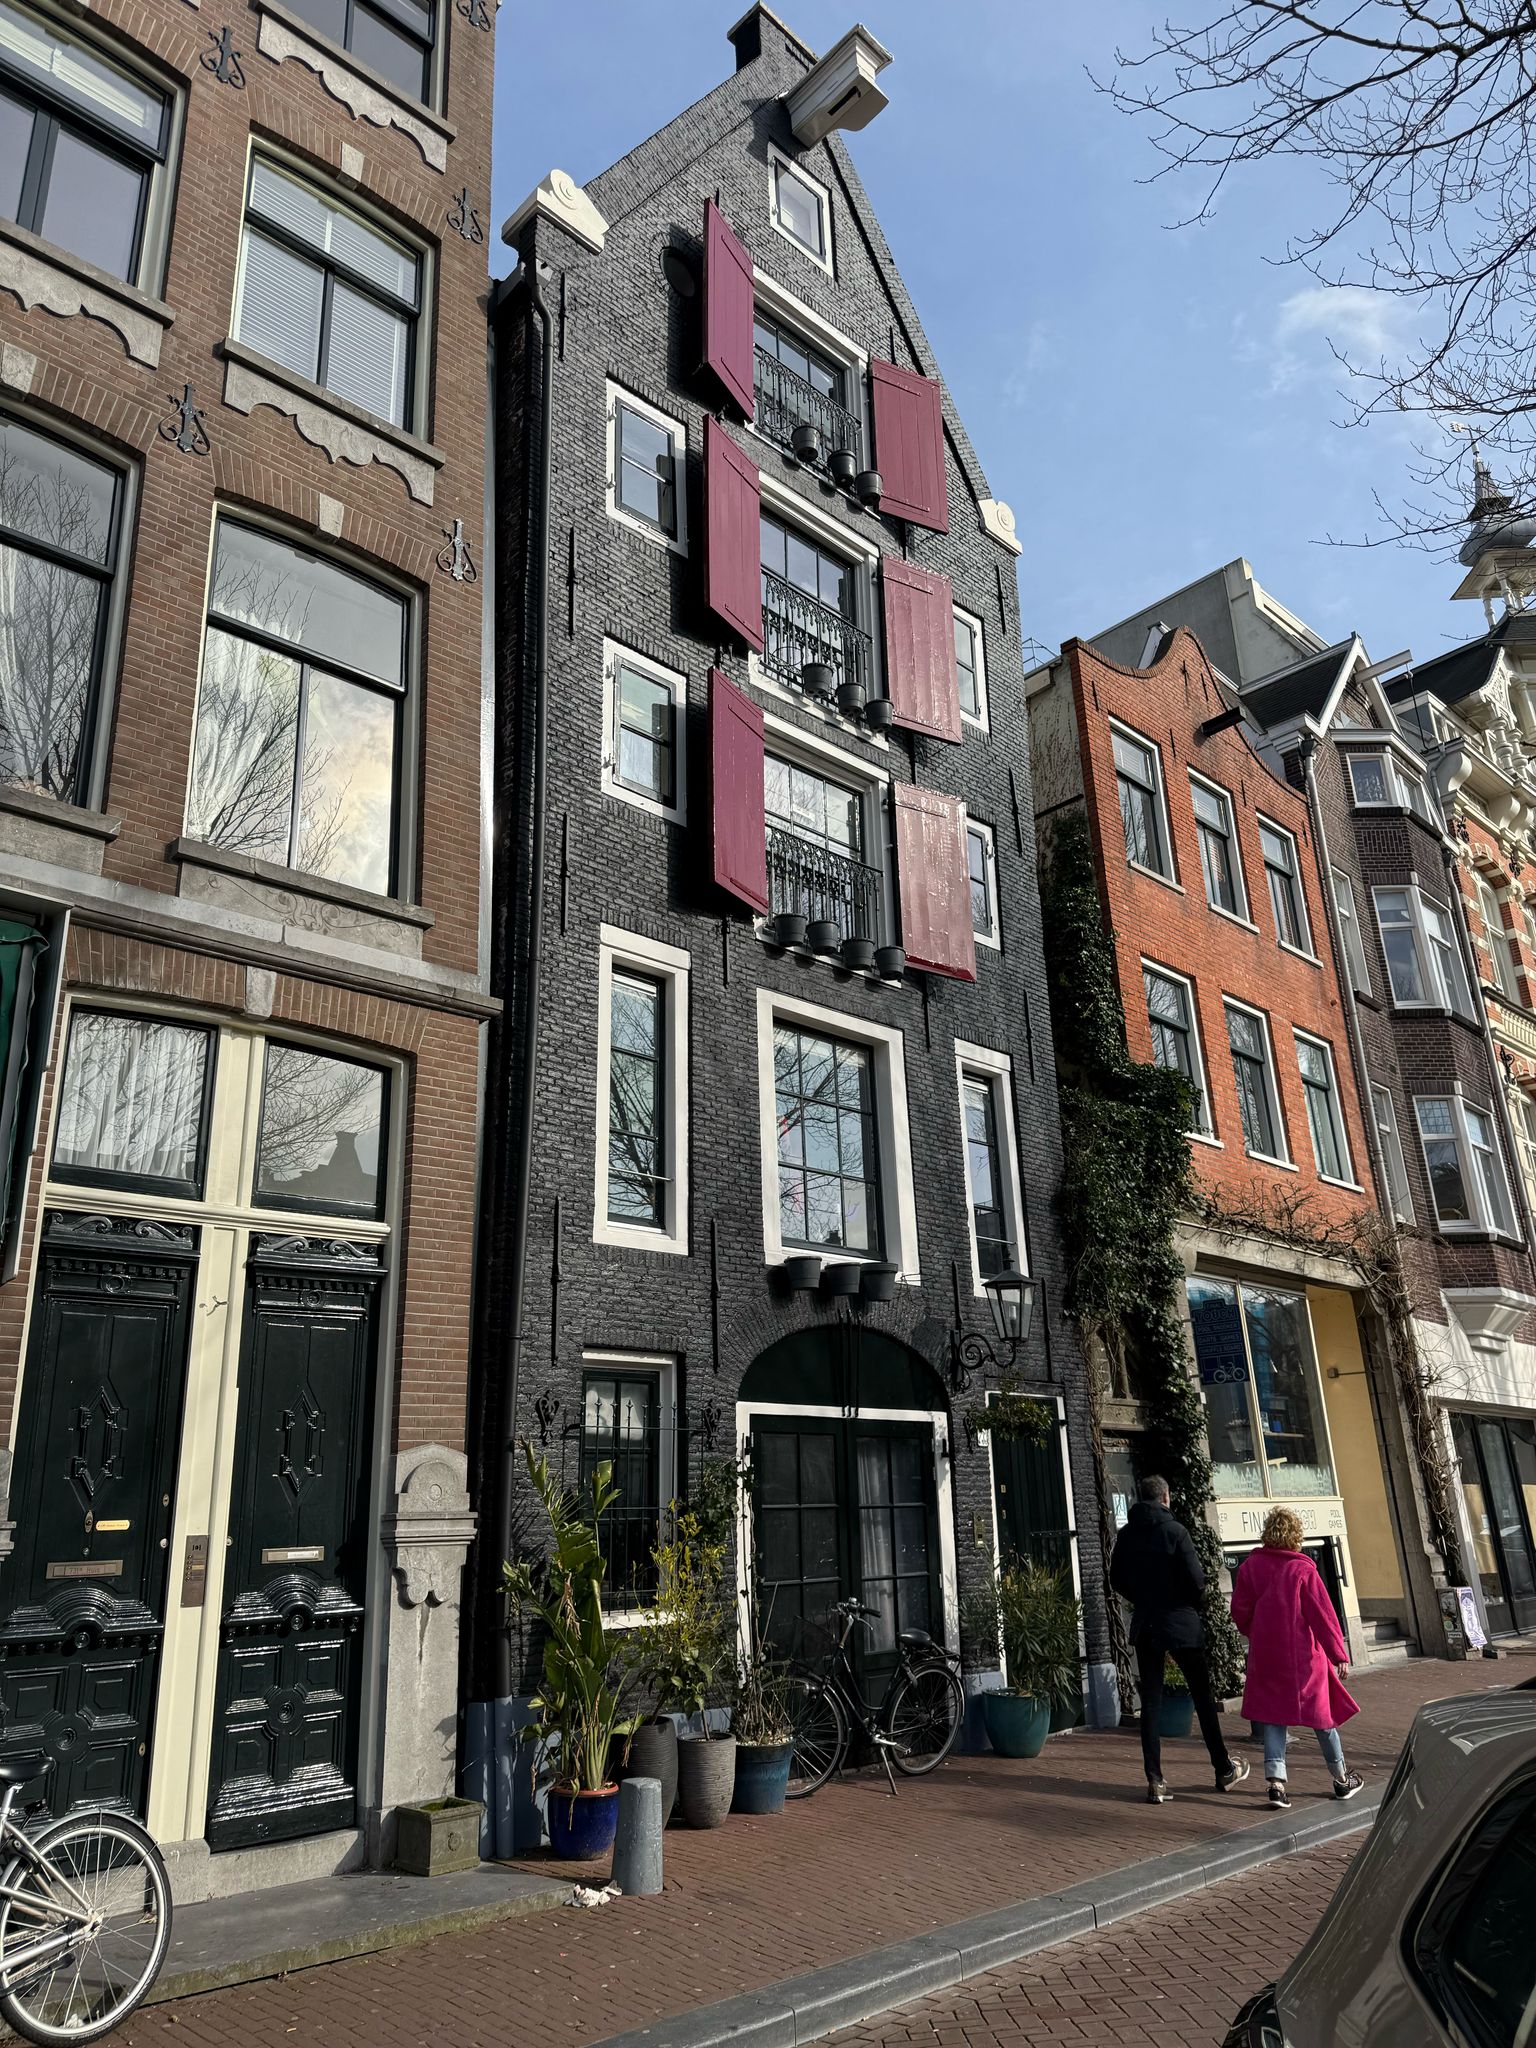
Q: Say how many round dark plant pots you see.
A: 13